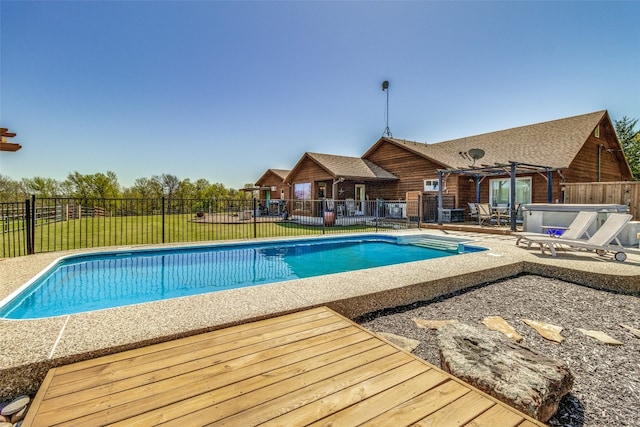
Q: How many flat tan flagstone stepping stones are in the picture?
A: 6